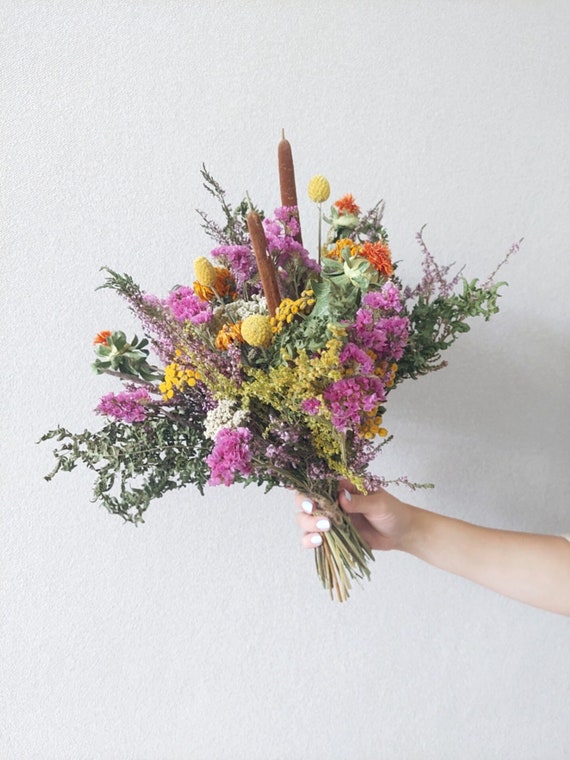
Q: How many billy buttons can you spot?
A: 3